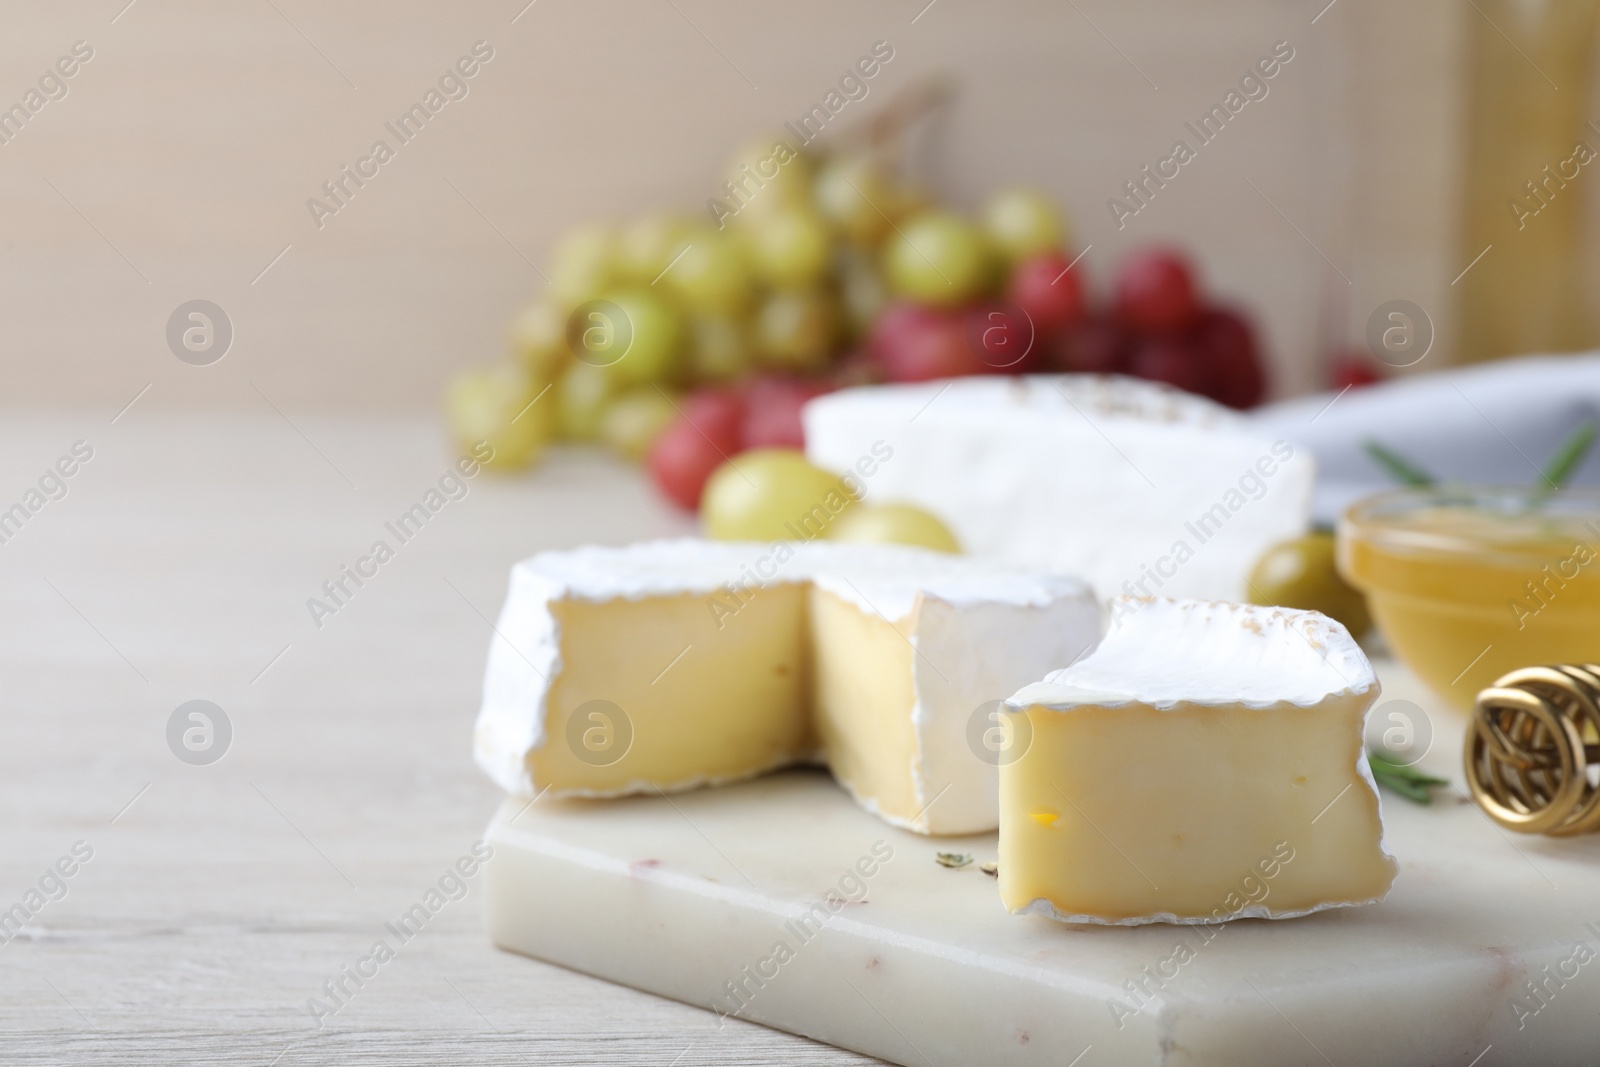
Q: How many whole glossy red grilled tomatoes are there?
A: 0